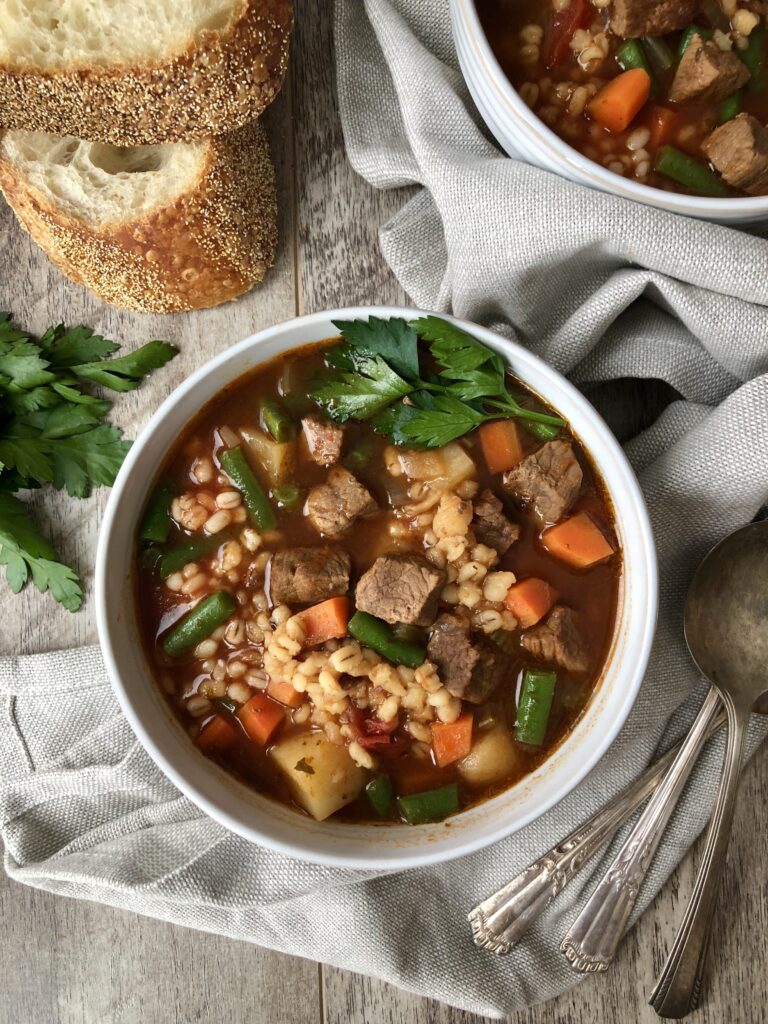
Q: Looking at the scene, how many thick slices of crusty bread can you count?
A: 2